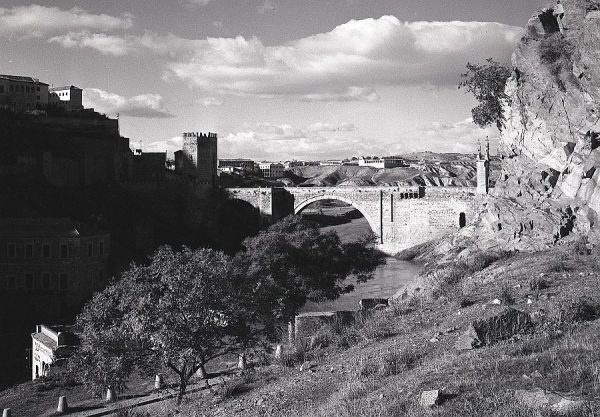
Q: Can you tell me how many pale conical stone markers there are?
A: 7